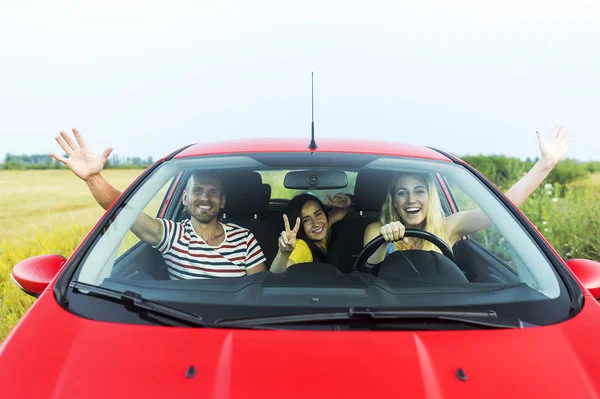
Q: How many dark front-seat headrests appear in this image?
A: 2